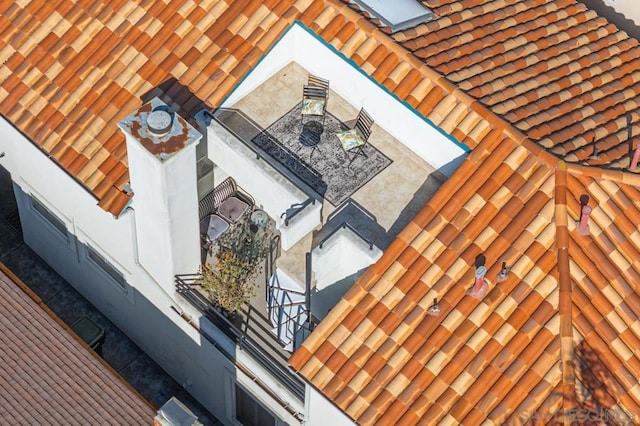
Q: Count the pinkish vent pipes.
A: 3